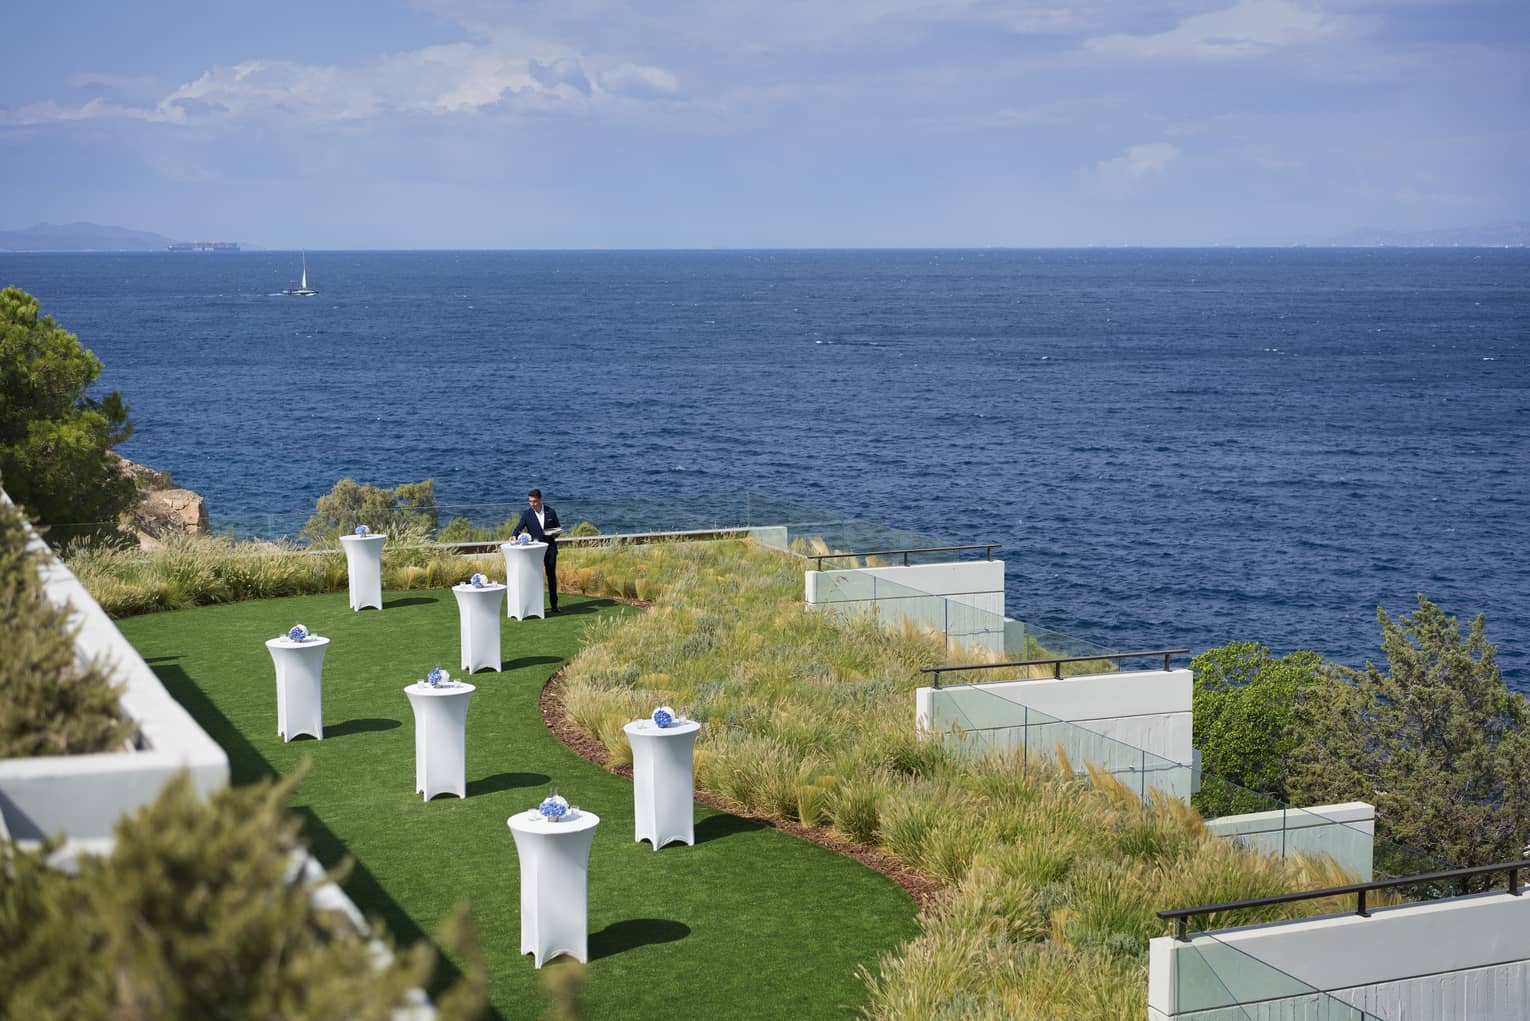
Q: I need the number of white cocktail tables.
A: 7